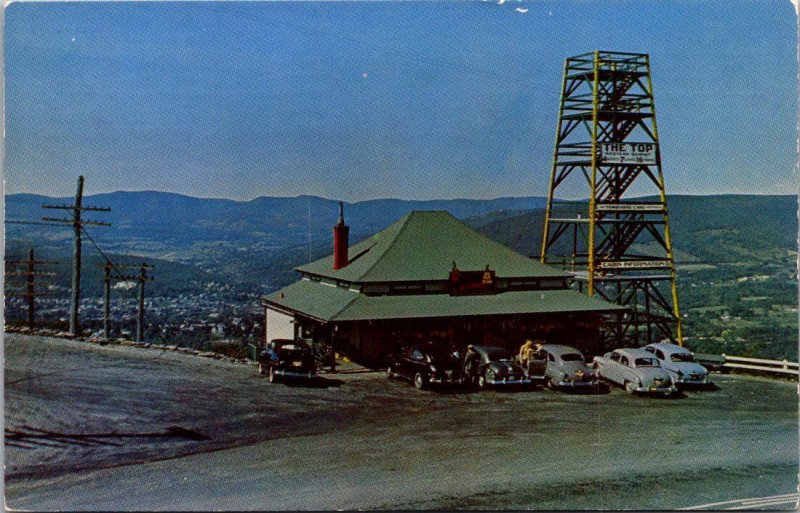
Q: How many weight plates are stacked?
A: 0